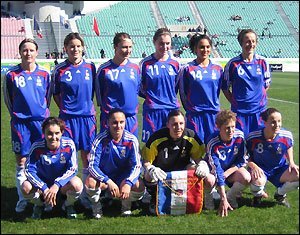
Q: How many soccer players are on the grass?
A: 11